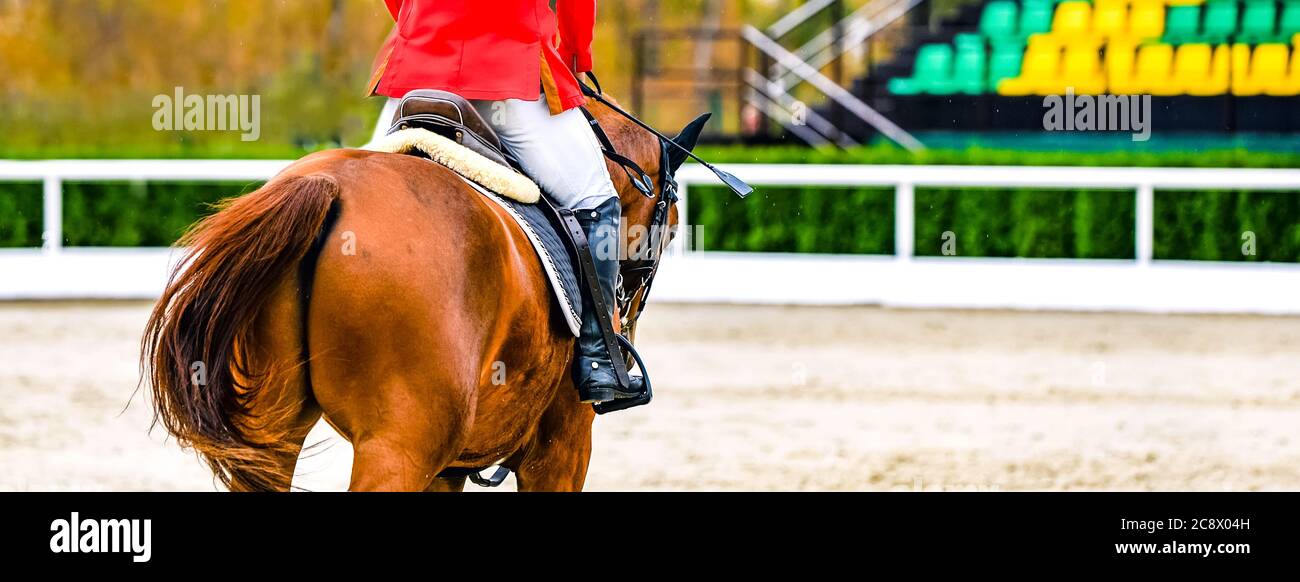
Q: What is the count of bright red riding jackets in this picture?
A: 1